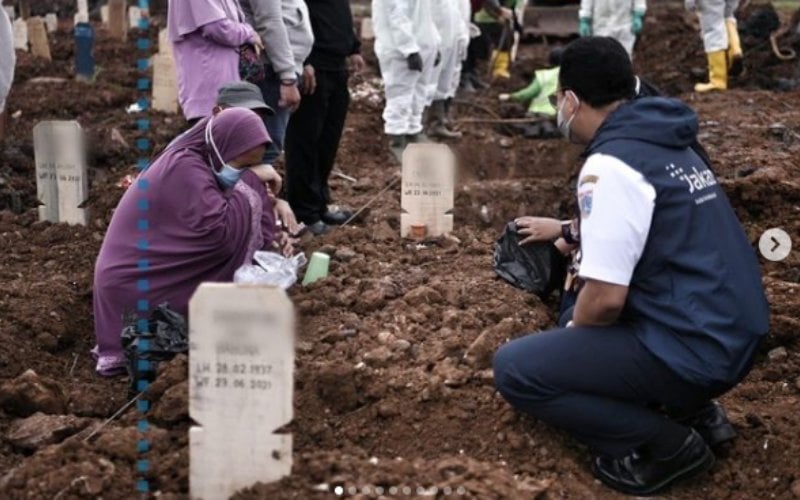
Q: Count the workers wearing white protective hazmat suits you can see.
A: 4